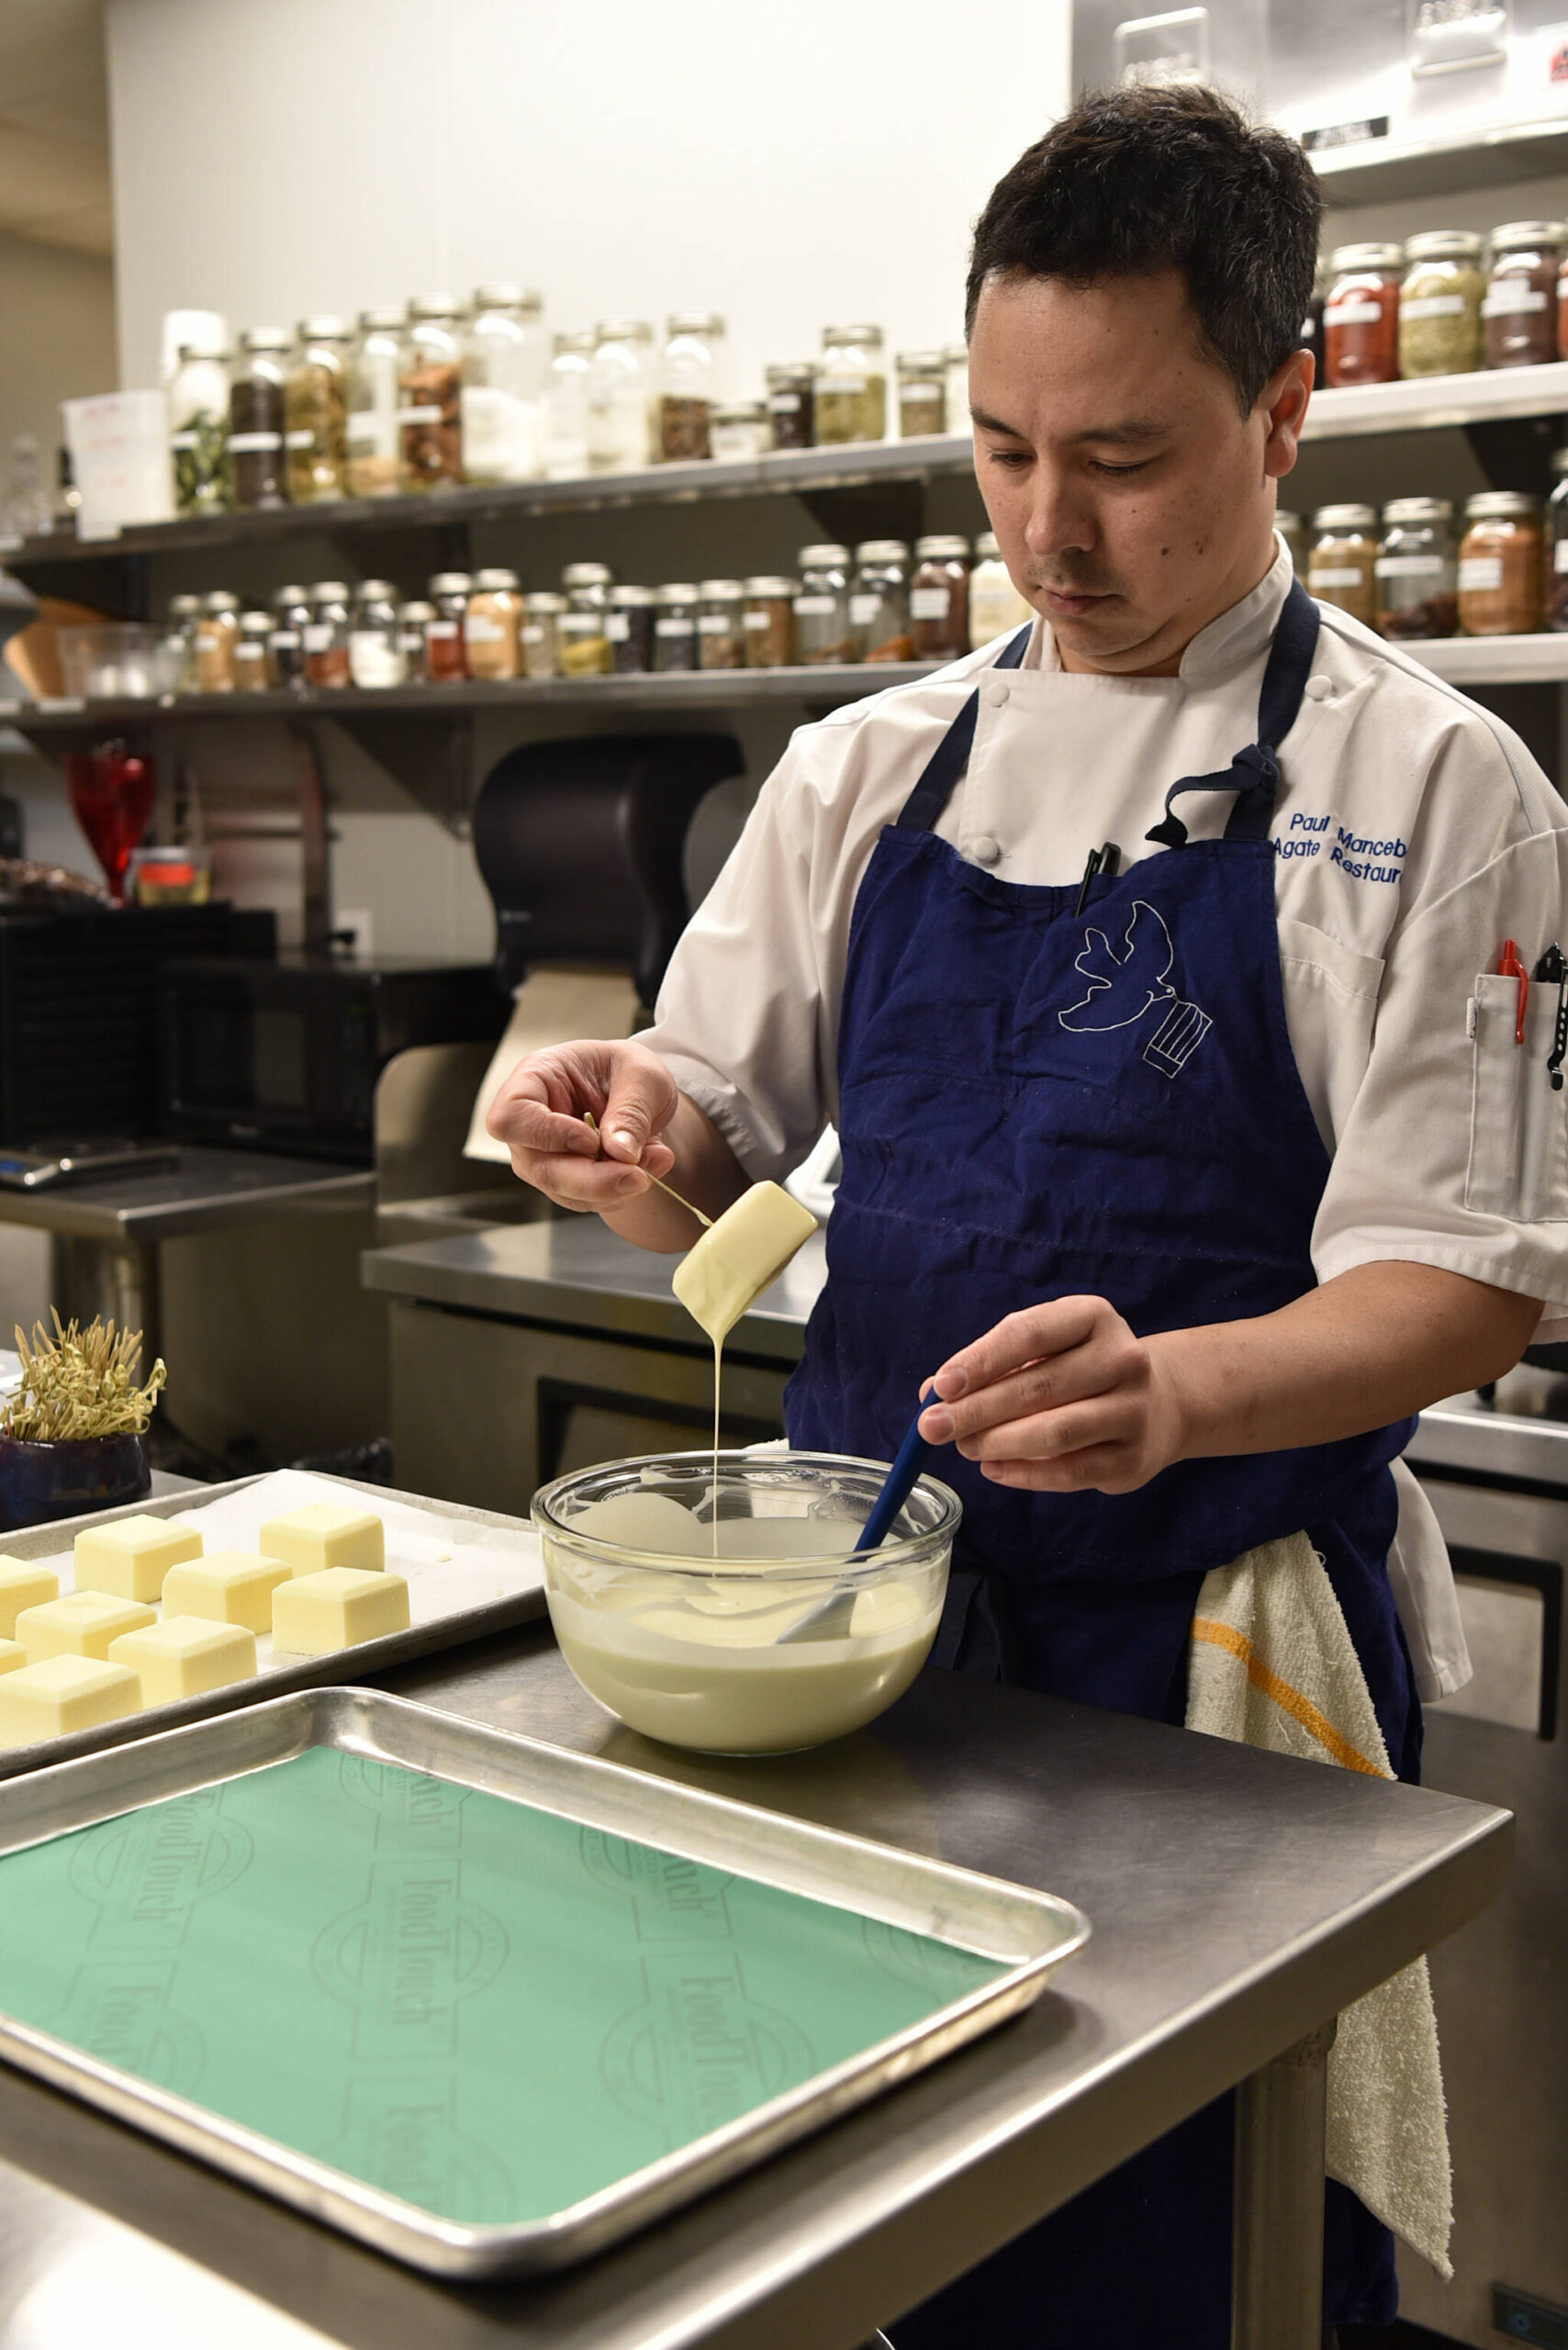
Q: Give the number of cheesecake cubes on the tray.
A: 9